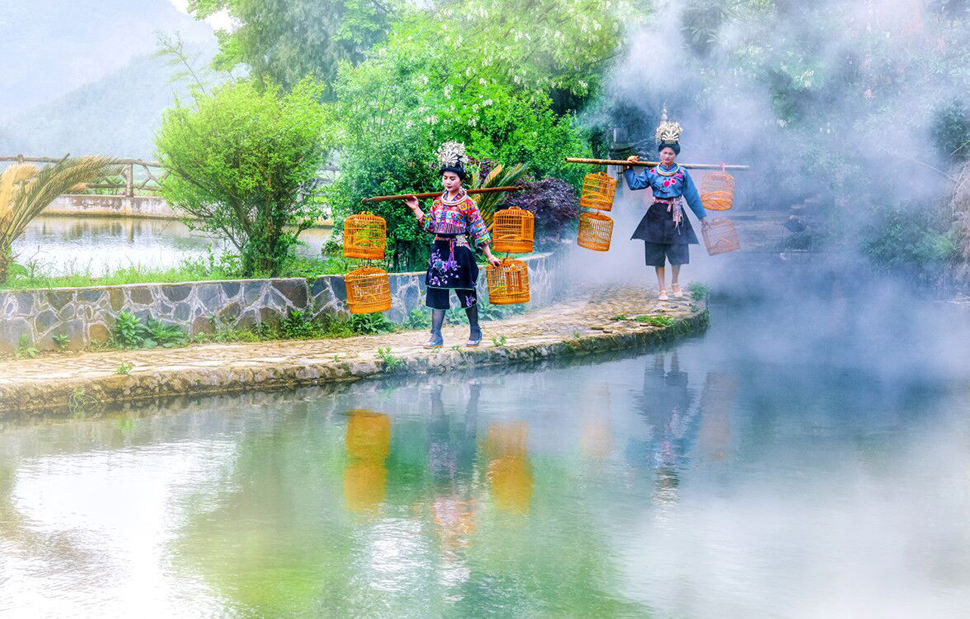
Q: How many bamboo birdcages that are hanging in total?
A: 8